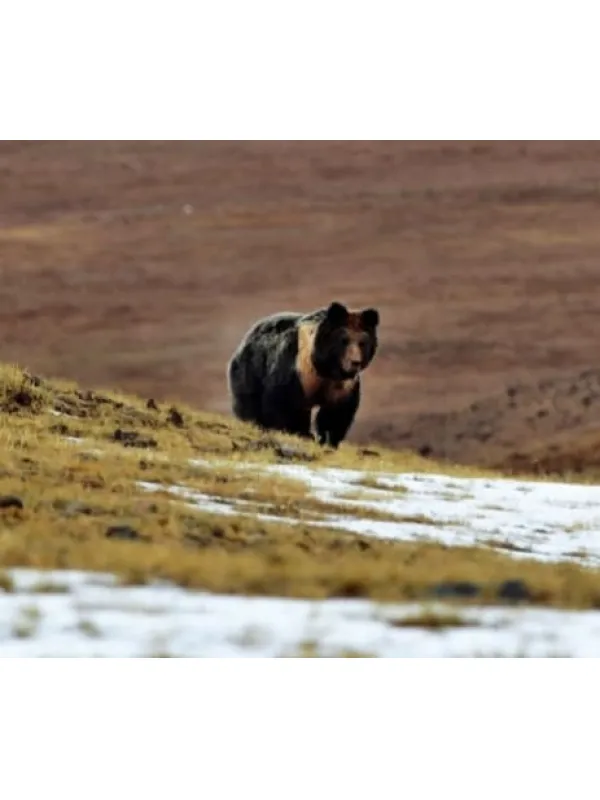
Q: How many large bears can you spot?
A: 1